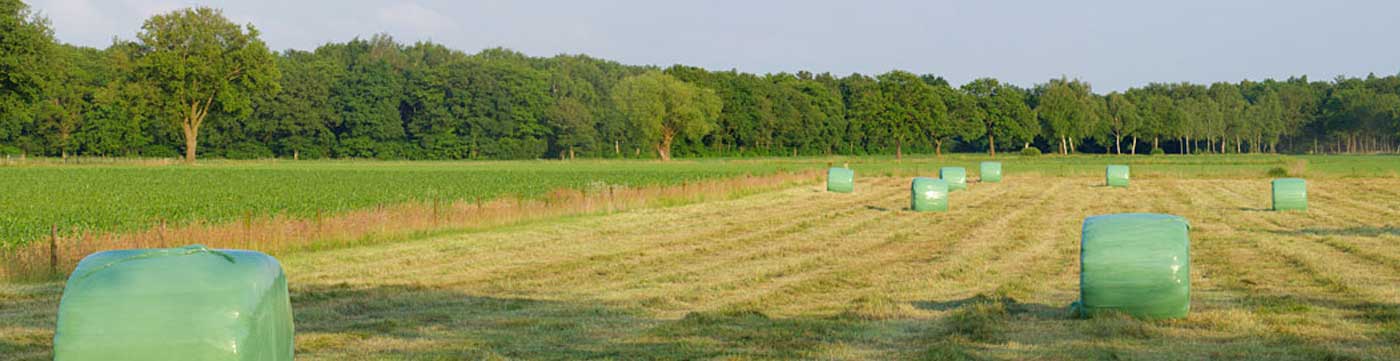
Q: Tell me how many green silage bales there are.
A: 8